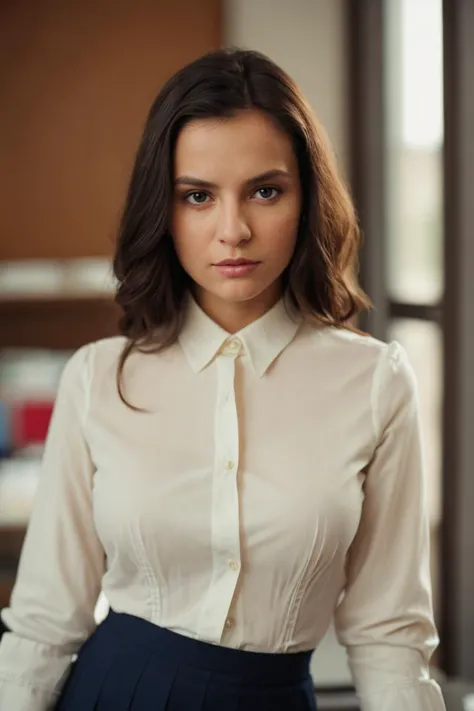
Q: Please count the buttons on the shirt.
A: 4